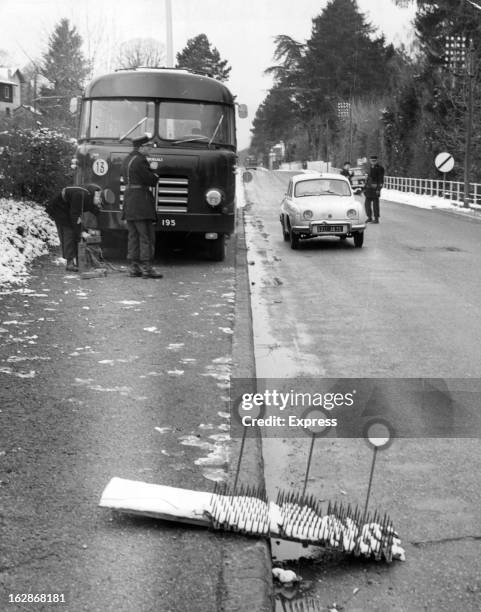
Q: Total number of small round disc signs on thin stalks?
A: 3